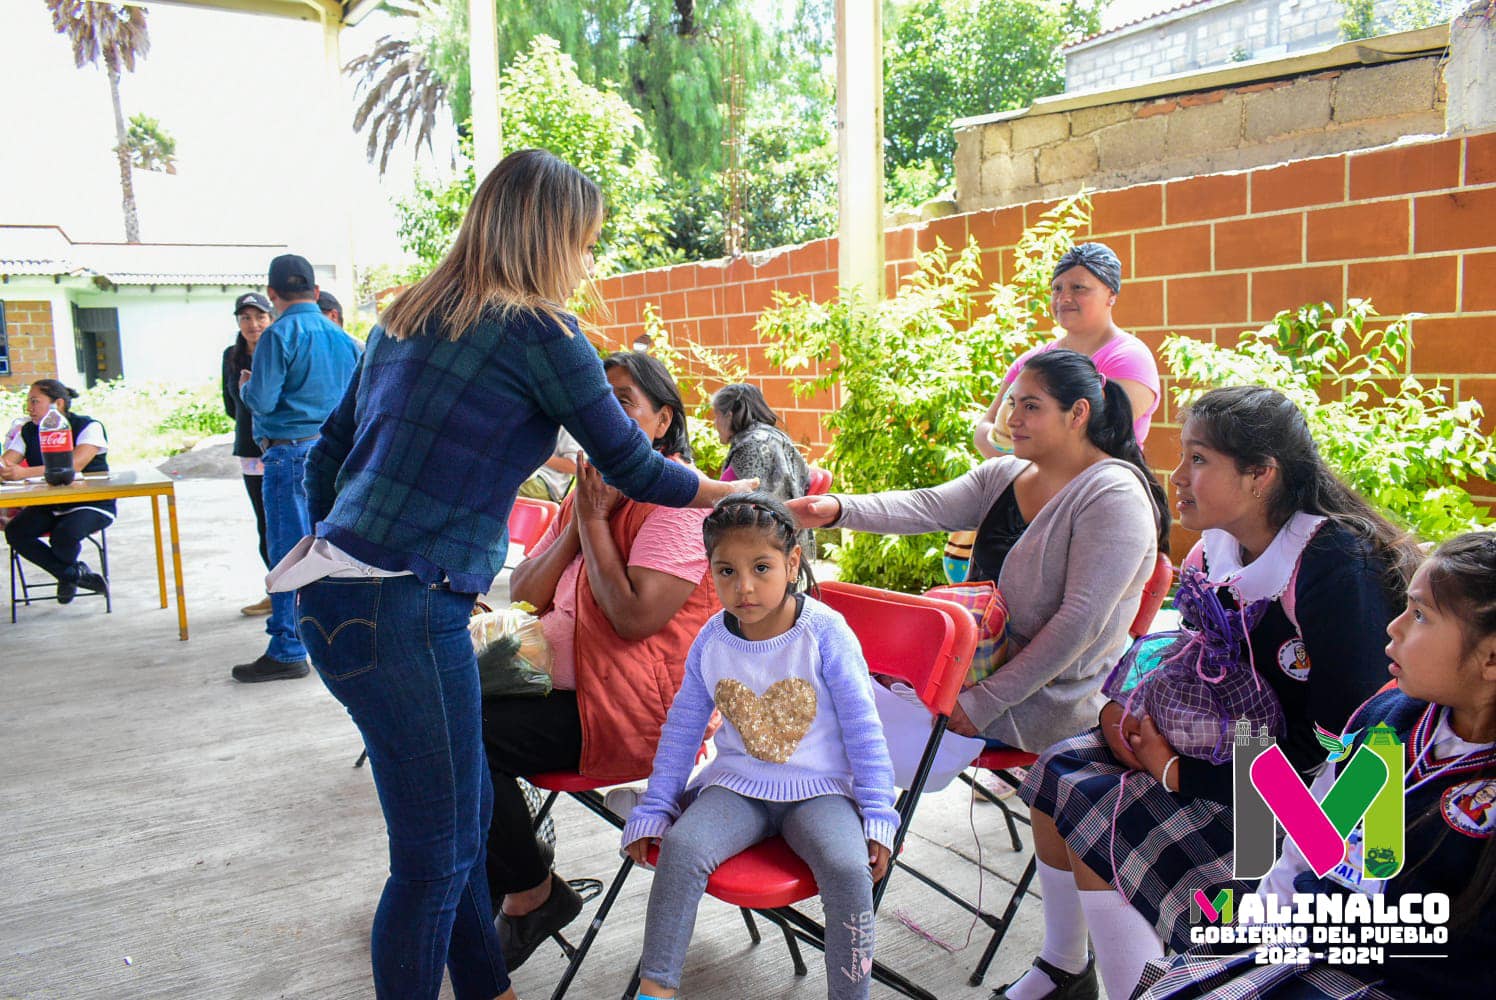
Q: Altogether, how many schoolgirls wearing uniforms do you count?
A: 2